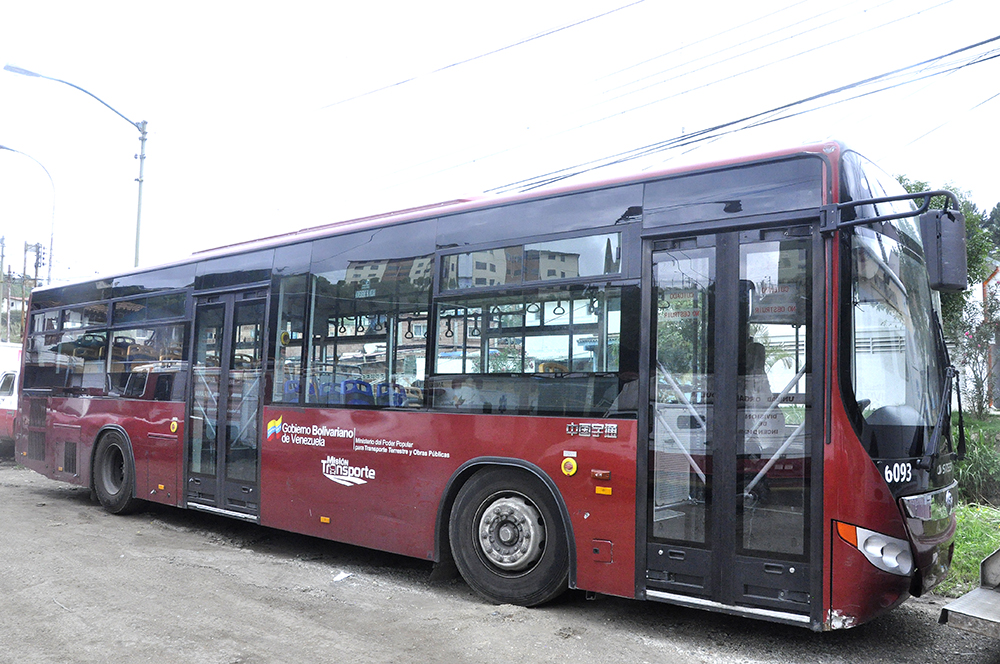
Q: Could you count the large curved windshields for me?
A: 1